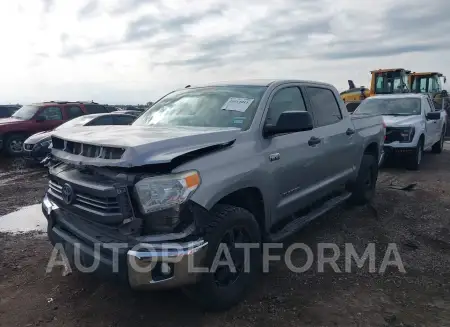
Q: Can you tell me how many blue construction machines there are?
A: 0